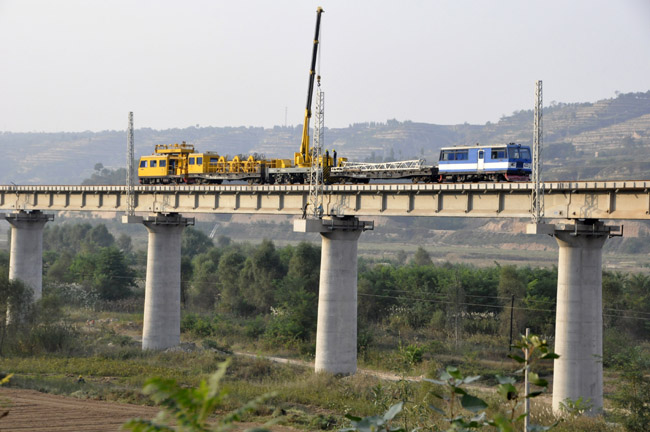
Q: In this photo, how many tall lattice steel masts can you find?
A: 3